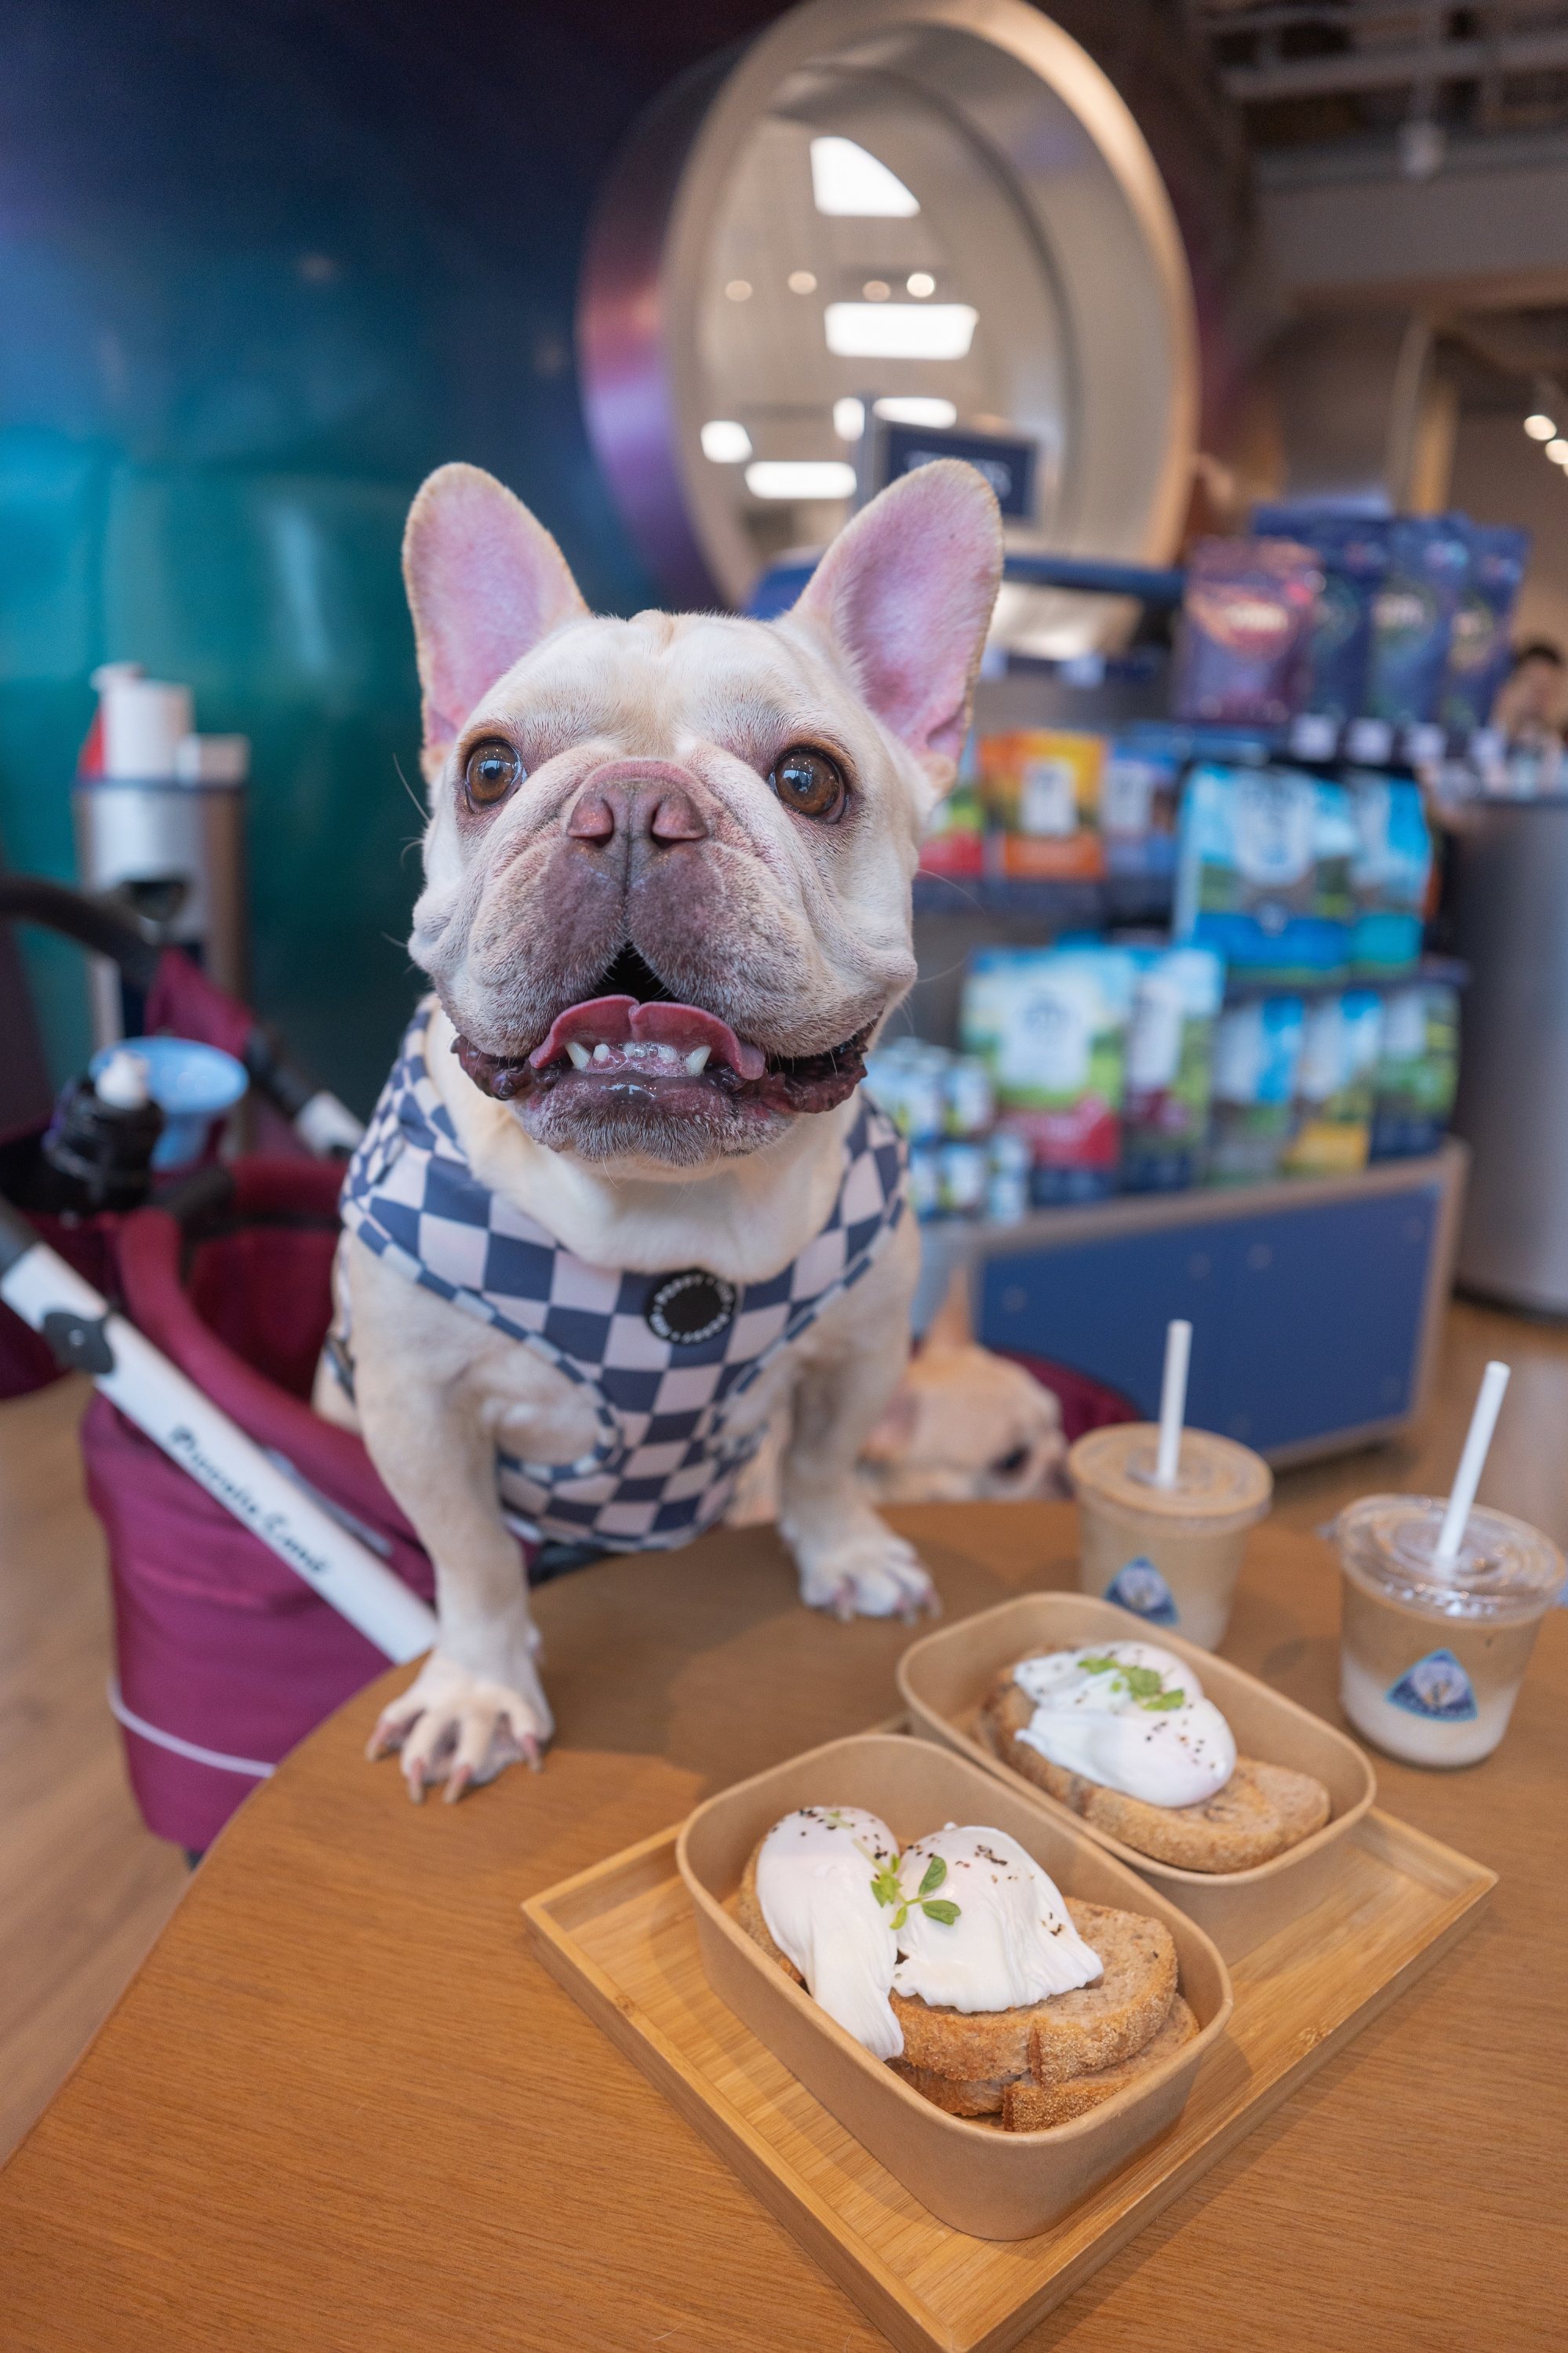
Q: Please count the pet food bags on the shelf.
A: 14